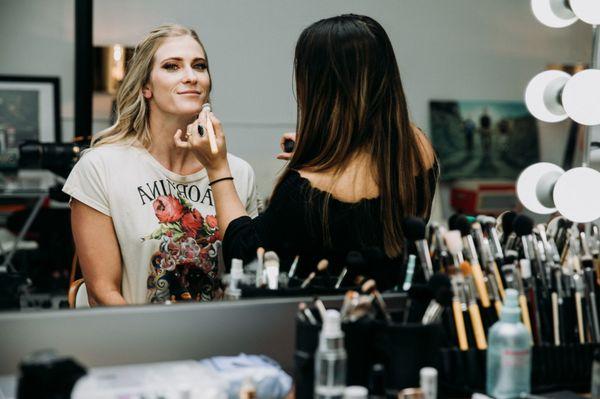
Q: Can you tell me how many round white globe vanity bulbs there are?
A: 6